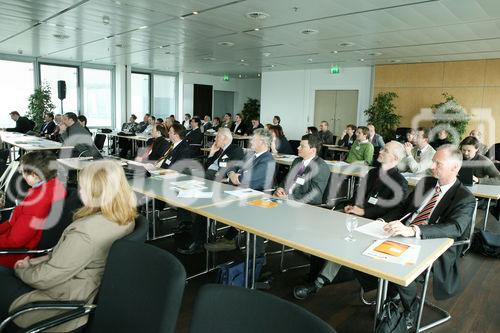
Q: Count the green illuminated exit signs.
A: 2